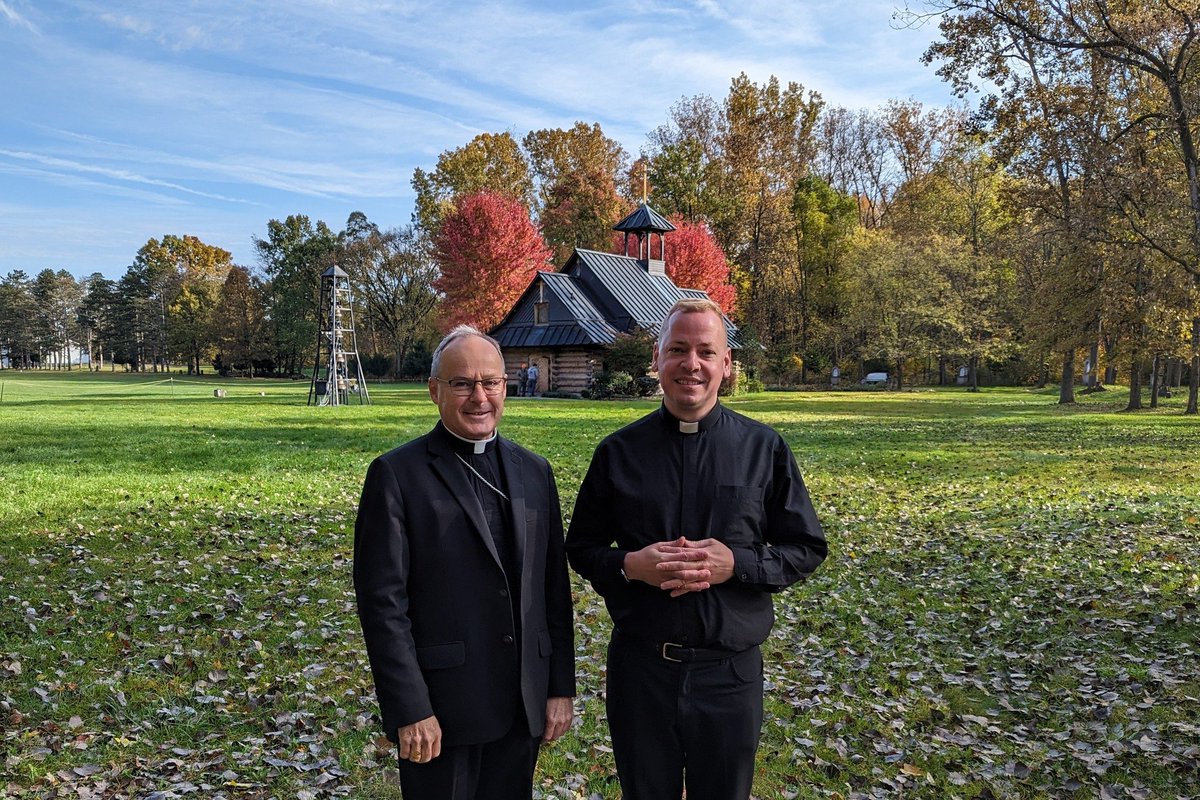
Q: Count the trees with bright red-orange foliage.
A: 2